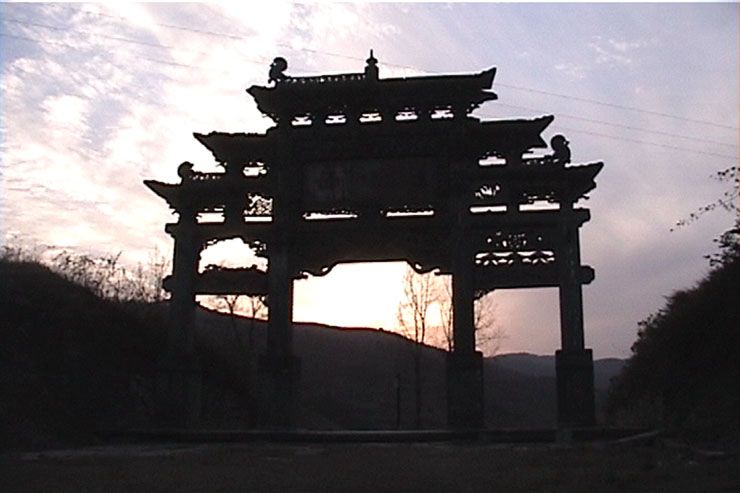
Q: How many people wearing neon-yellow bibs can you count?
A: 0